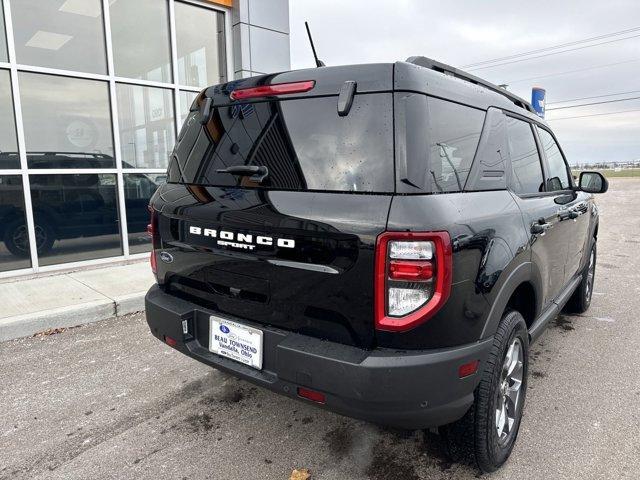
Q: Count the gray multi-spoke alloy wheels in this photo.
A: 2